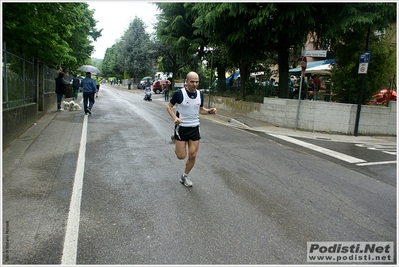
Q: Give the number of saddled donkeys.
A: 0